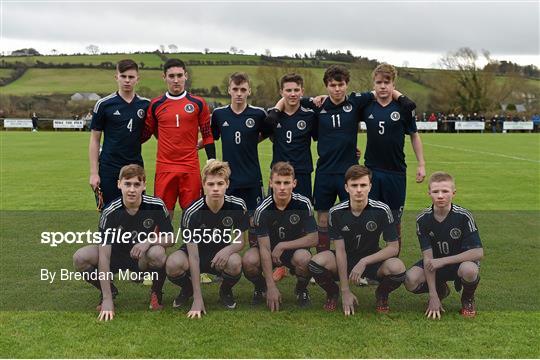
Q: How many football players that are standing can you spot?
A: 6